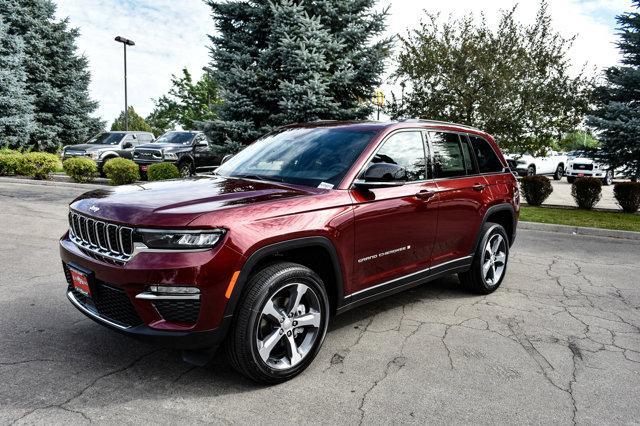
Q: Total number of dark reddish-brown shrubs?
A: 3